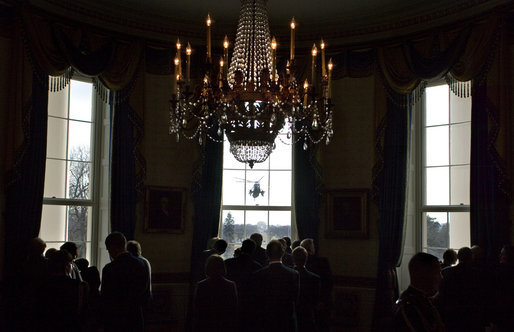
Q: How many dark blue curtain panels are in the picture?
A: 6